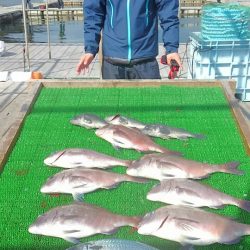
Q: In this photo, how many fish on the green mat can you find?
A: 11